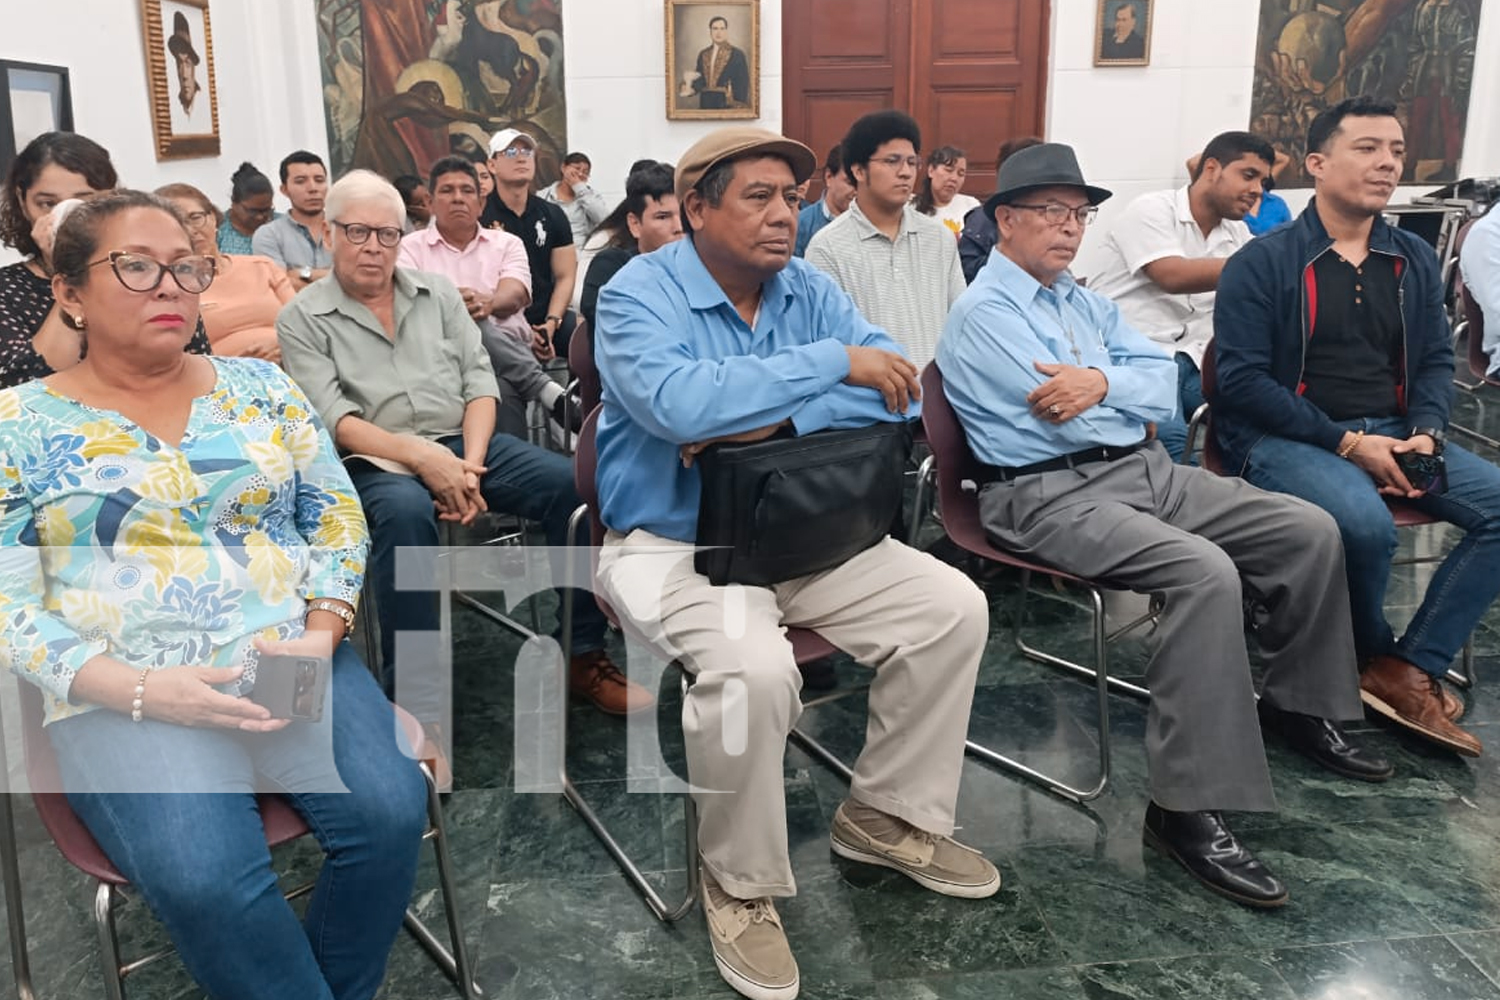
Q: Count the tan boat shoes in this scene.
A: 2